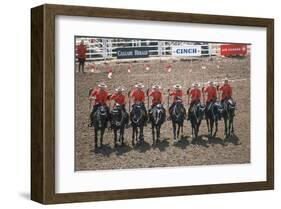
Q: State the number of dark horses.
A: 8